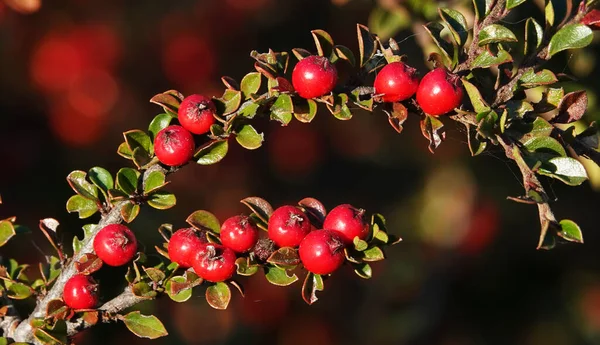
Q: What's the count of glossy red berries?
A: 13